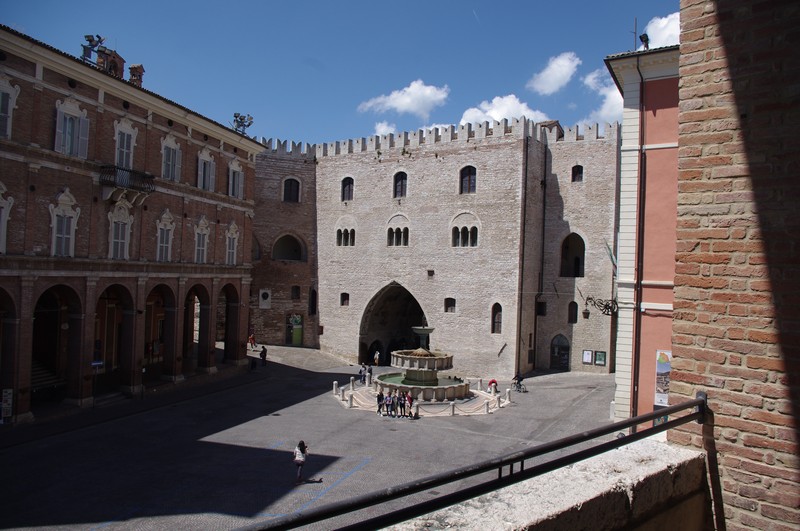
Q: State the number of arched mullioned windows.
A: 3